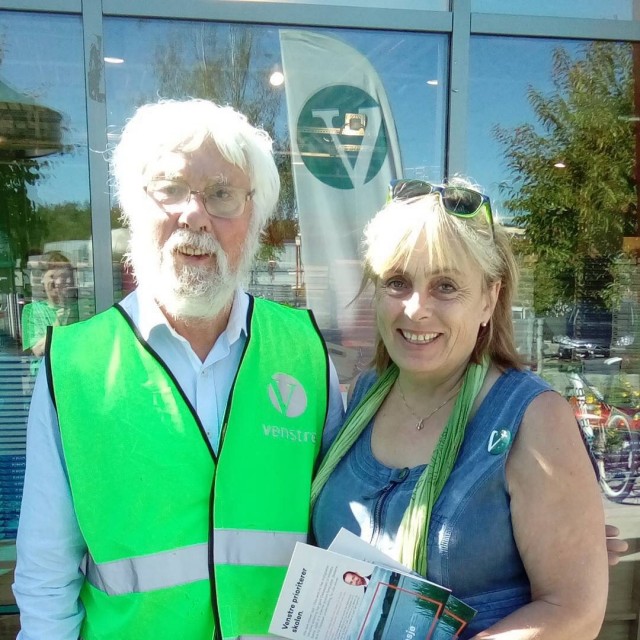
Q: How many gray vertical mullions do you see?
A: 2